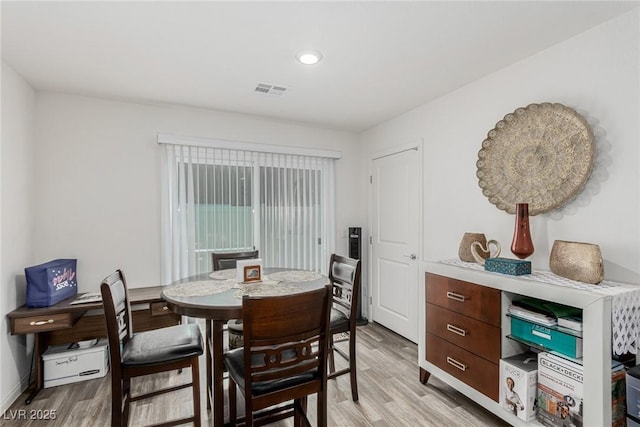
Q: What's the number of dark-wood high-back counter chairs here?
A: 4